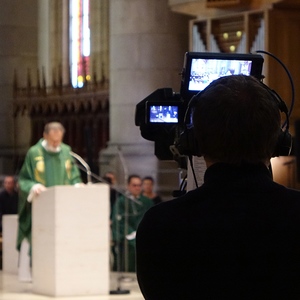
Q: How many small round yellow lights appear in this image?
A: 3